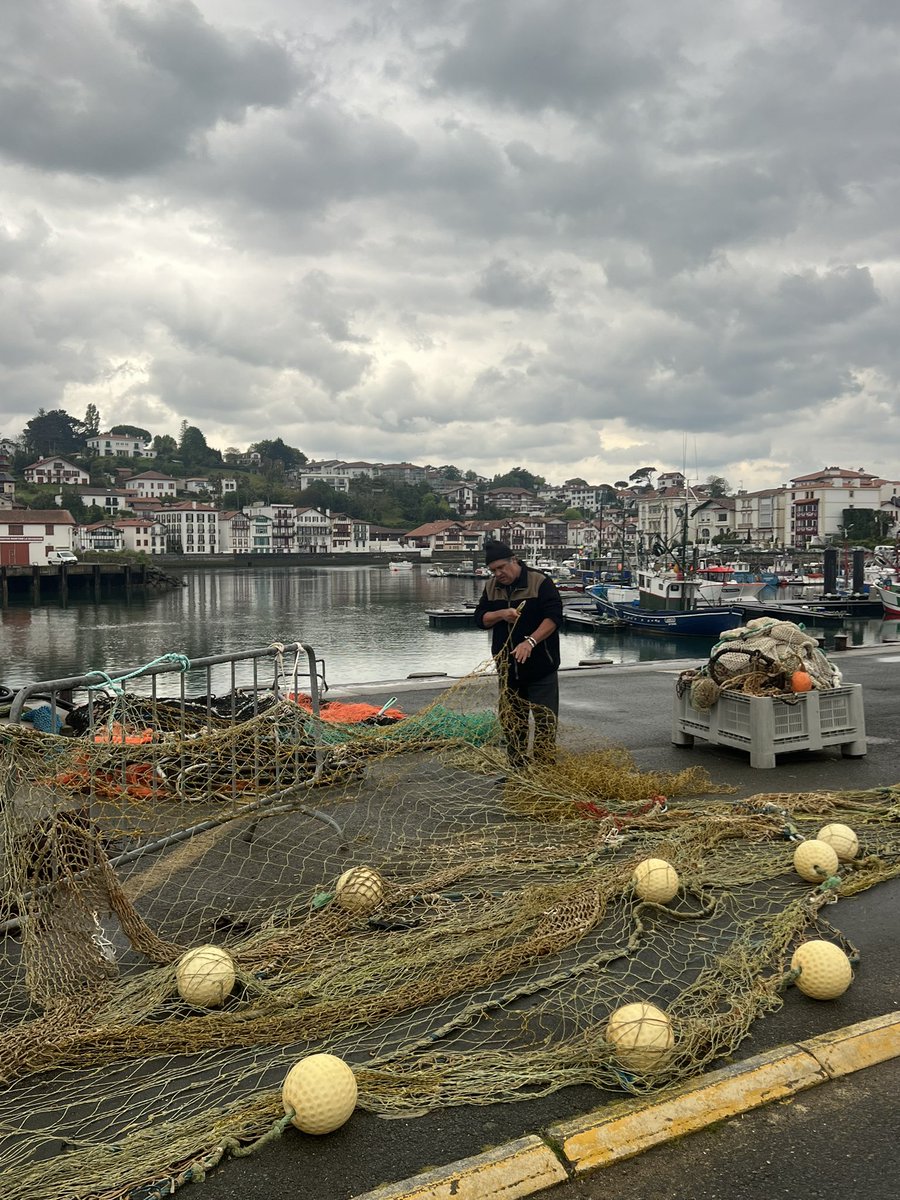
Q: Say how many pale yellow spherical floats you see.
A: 8